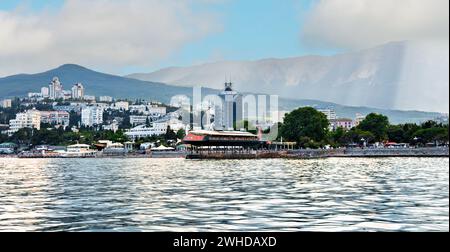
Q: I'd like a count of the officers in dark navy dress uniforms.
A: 0